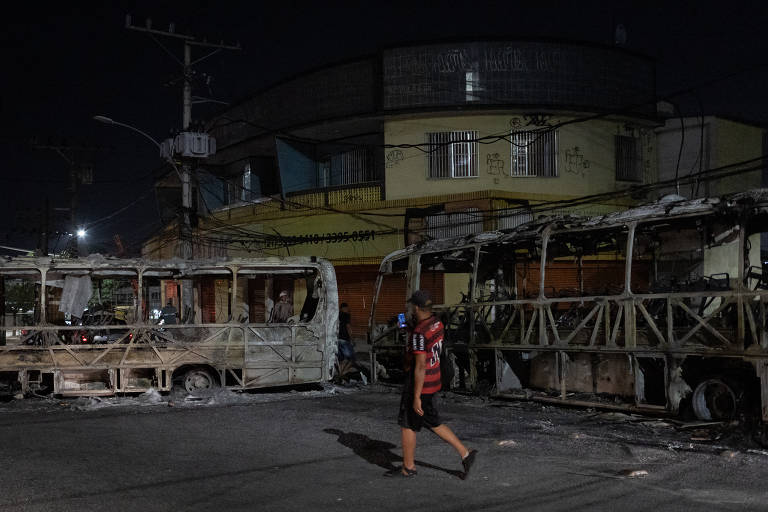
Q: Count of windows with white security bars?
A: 2